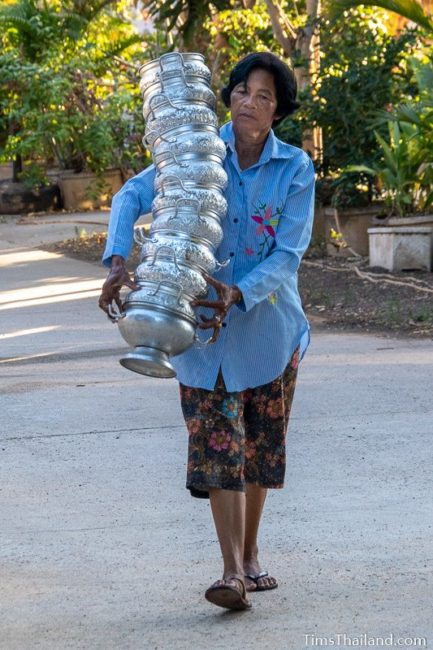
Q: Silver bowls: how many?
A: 11